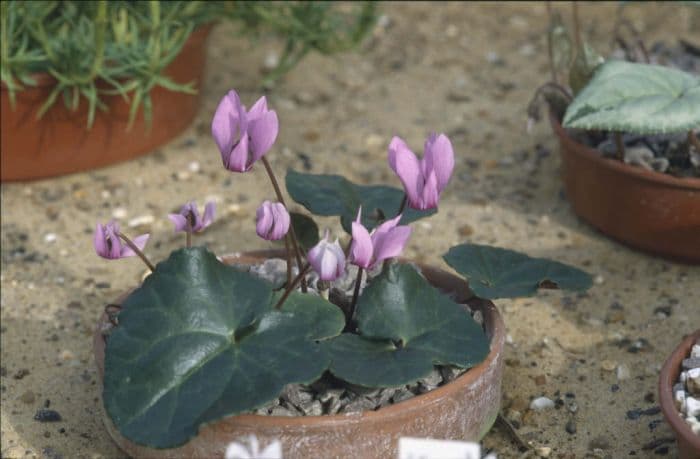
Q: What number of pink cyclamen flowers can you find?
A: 7